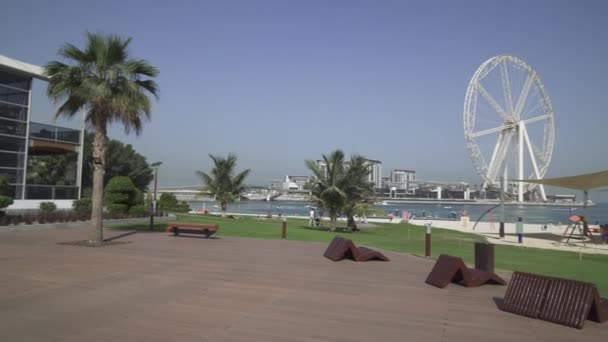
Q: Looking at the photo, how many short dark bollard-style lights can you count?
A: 2